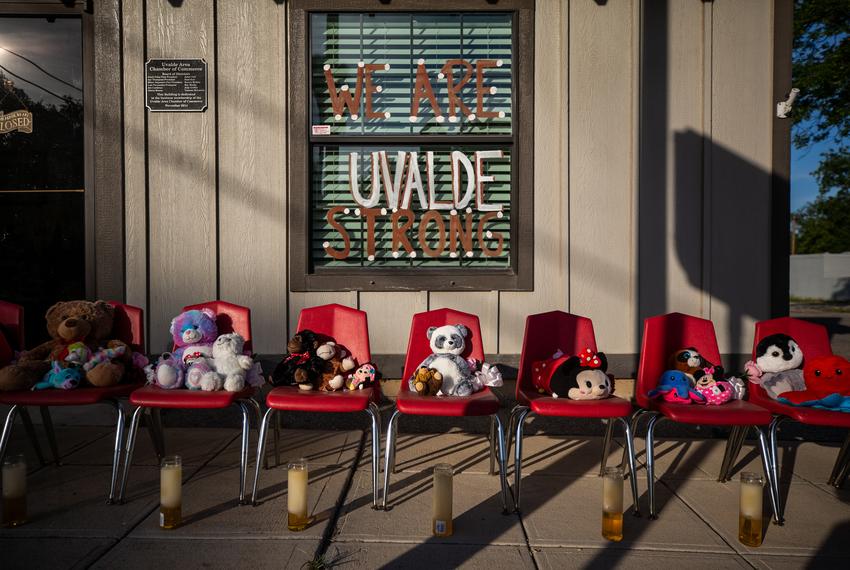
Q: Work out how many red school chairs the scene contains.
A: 8